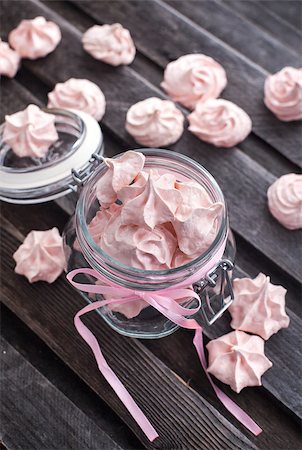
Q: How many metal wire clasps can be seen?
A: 2